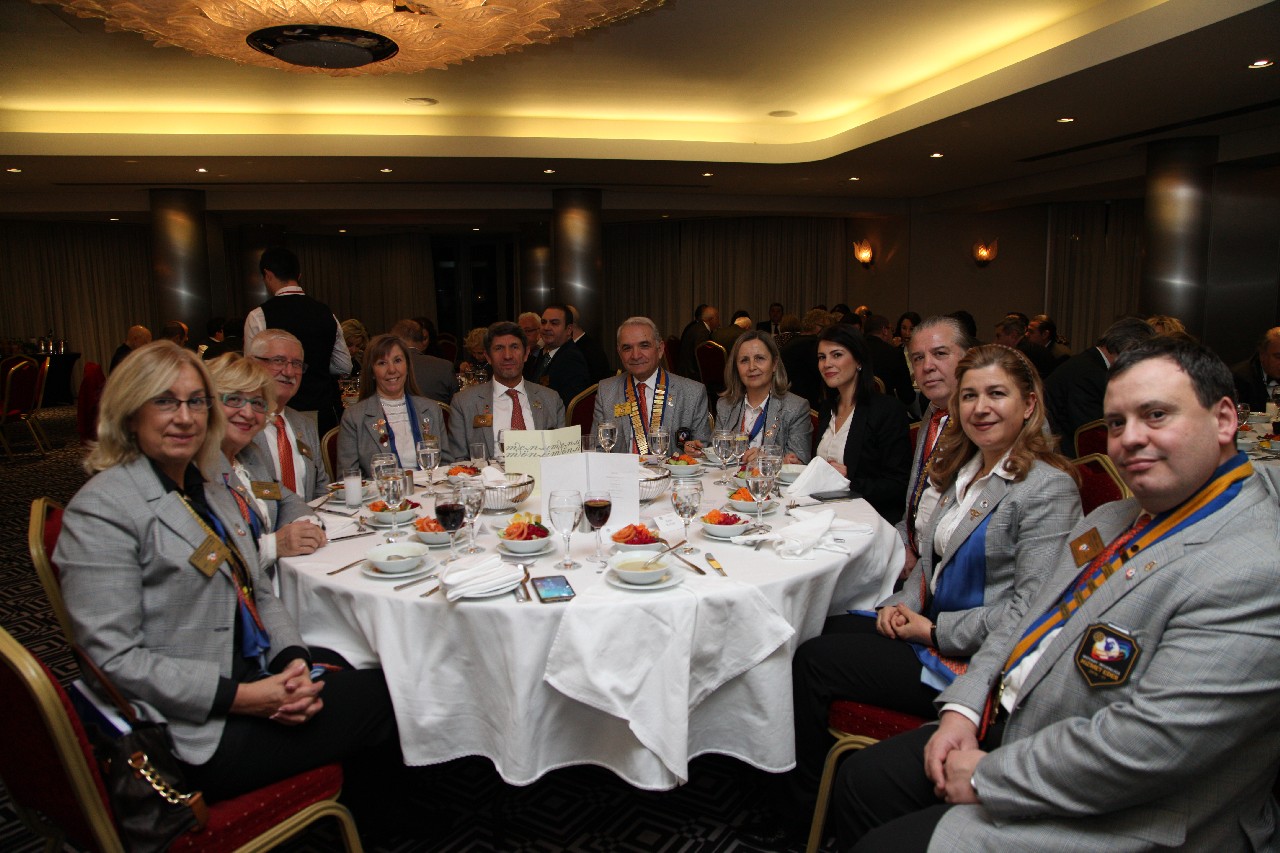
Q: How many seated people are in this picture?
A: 11